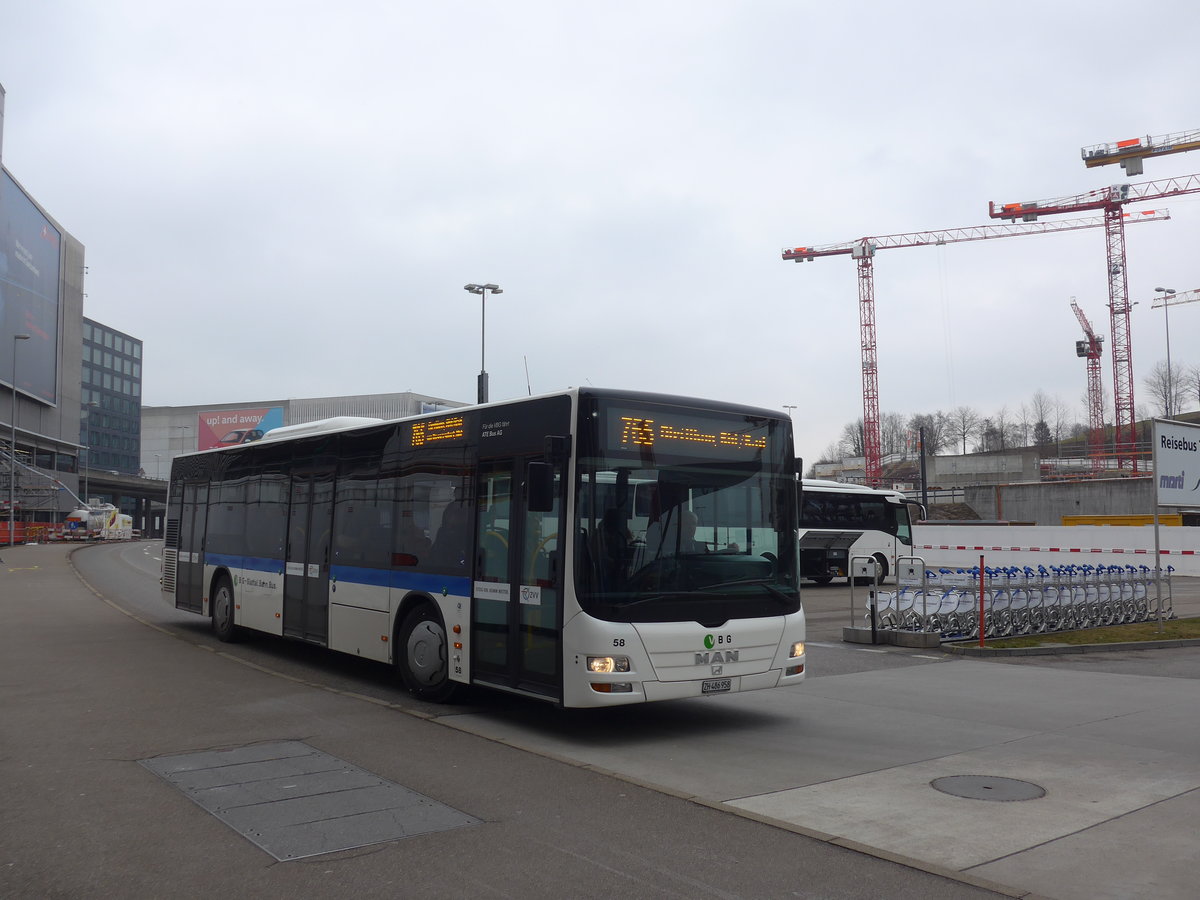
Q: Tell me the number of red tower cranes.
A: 3